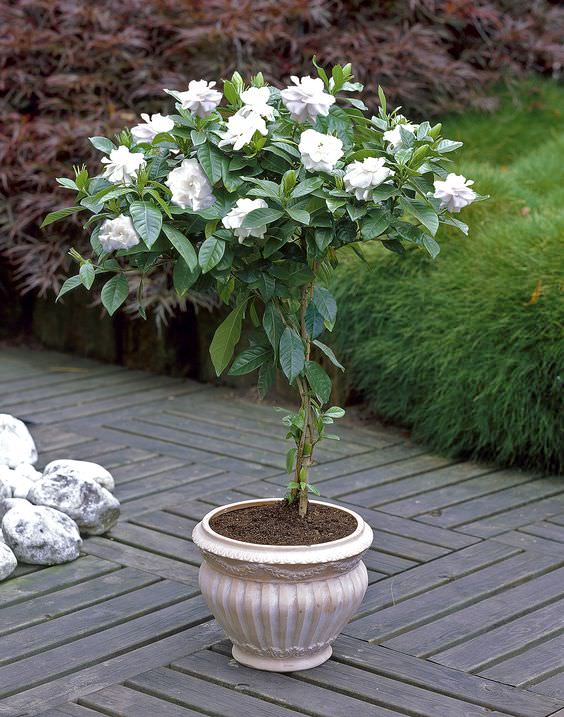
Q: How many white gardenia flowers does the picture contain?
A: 13